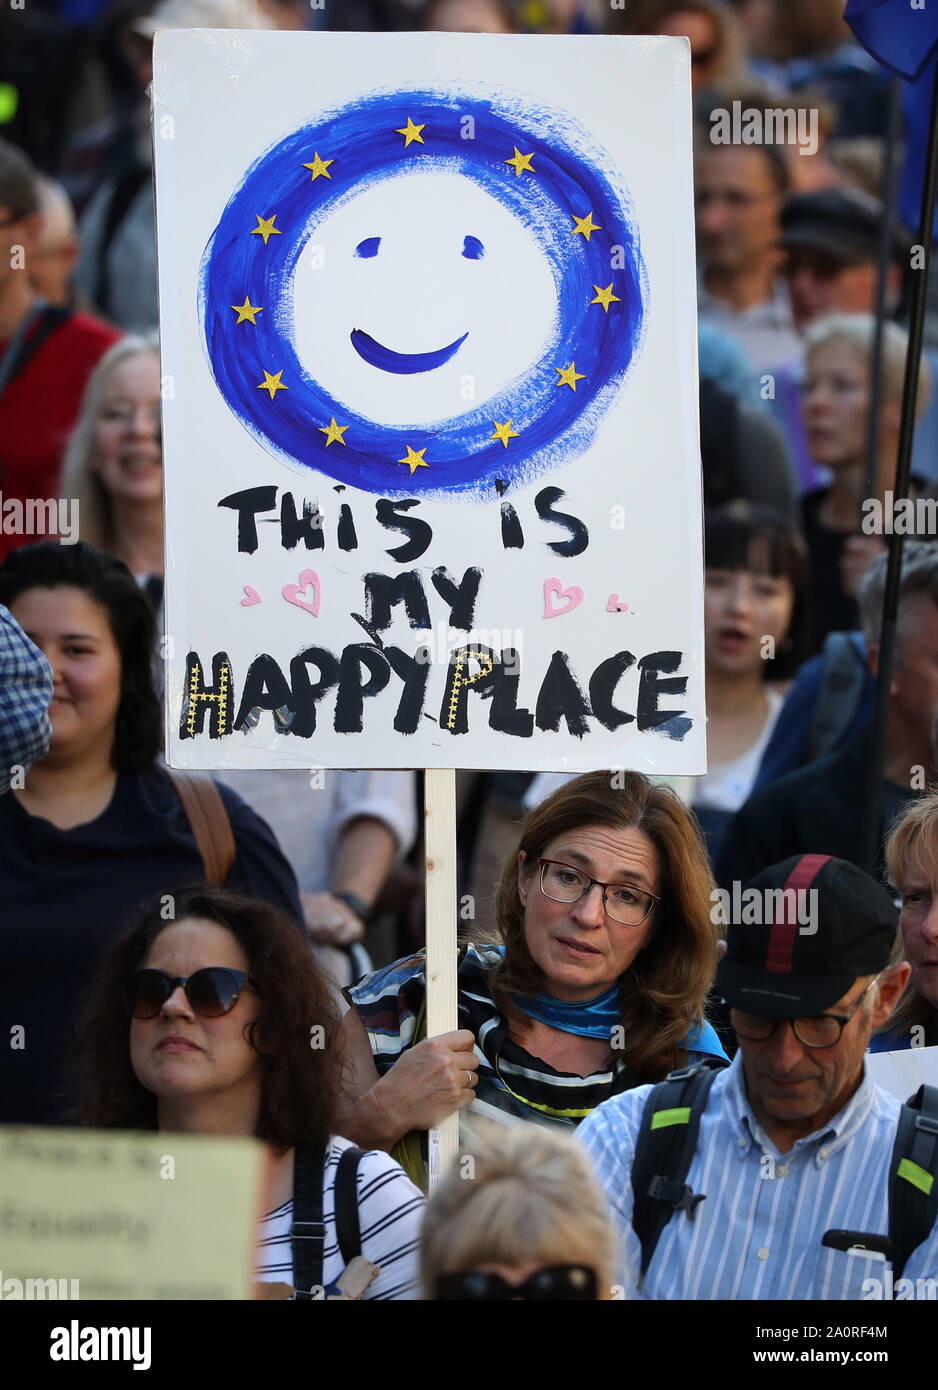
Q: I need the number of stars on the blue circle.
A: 12